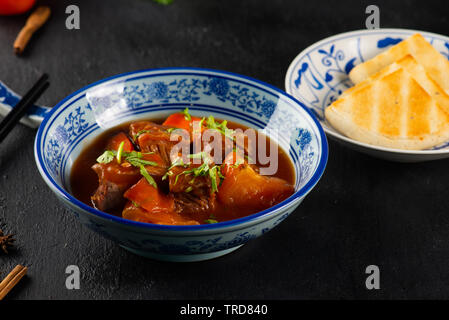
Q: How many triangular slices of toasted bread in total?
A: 3